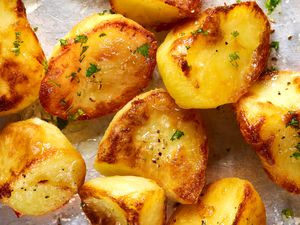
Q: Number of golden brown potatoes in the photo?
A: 9